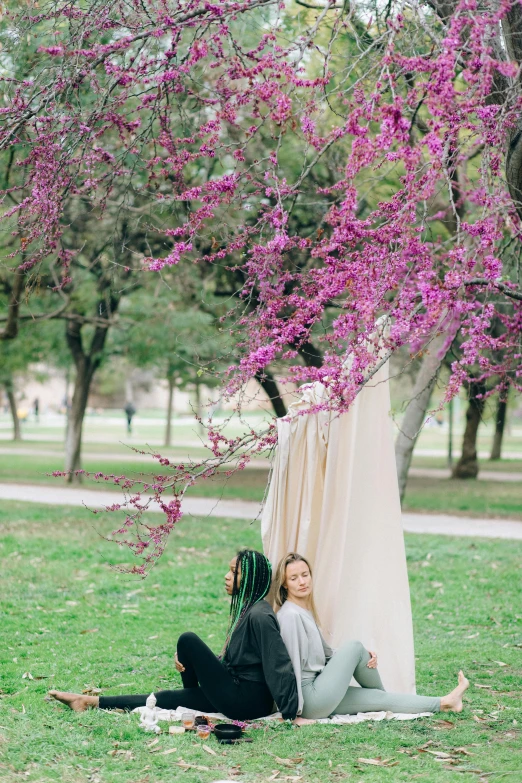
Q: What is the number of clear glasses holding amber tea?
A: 2